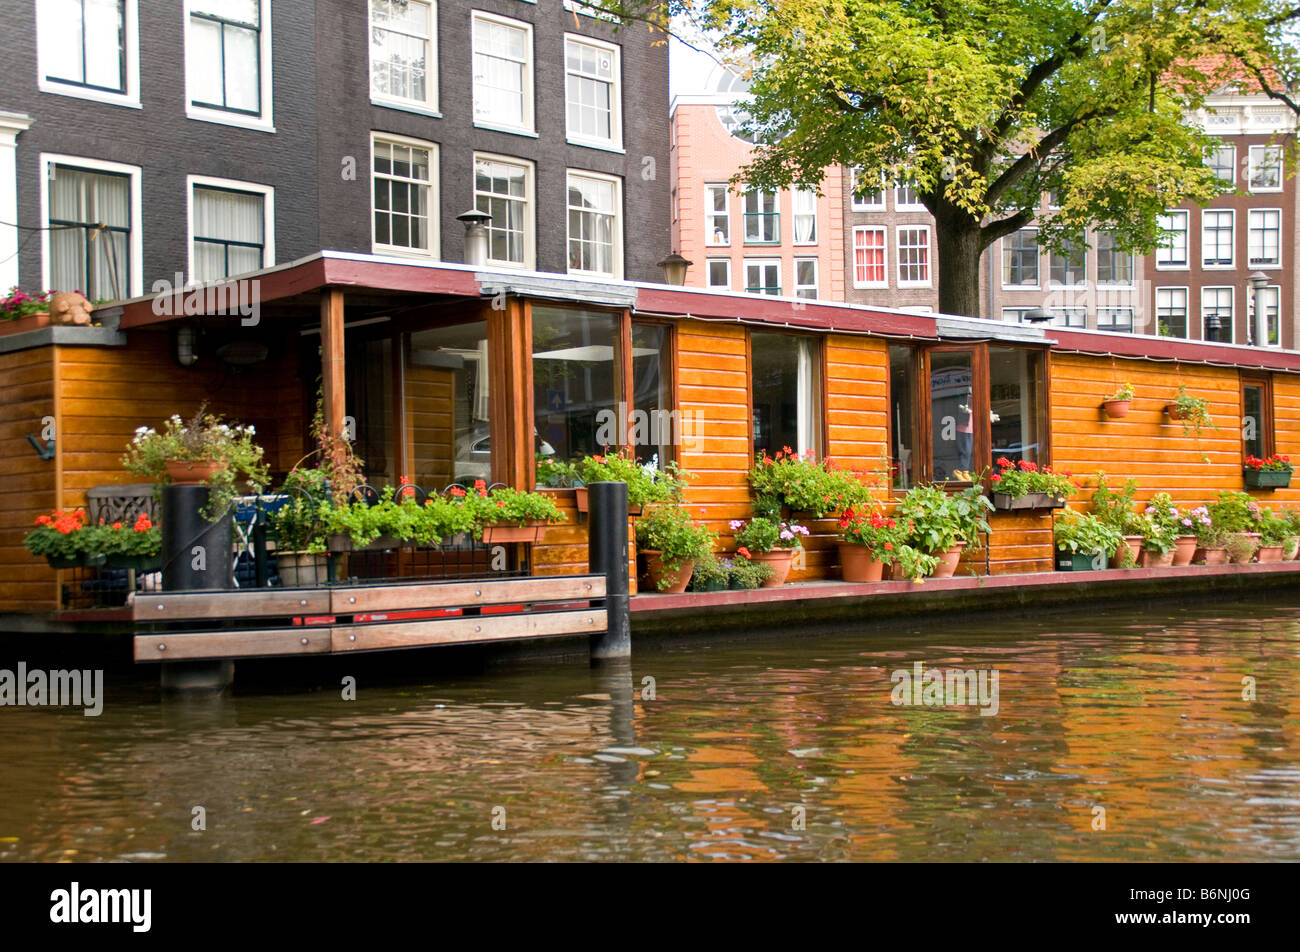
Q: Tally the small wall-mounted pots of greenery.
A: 2